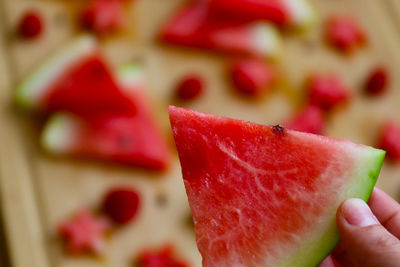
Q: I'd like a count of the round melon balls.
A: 4